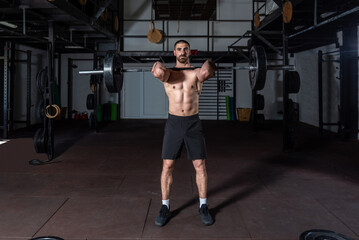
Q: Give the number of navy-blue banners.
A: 0